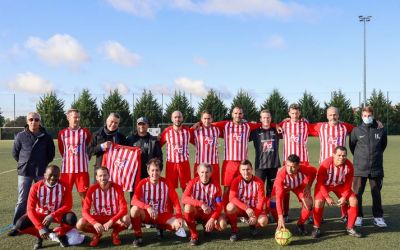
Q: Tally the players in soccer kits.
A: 14